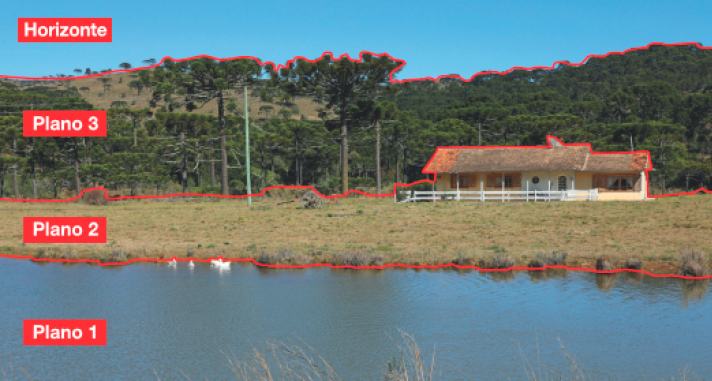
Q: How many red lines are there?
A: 3